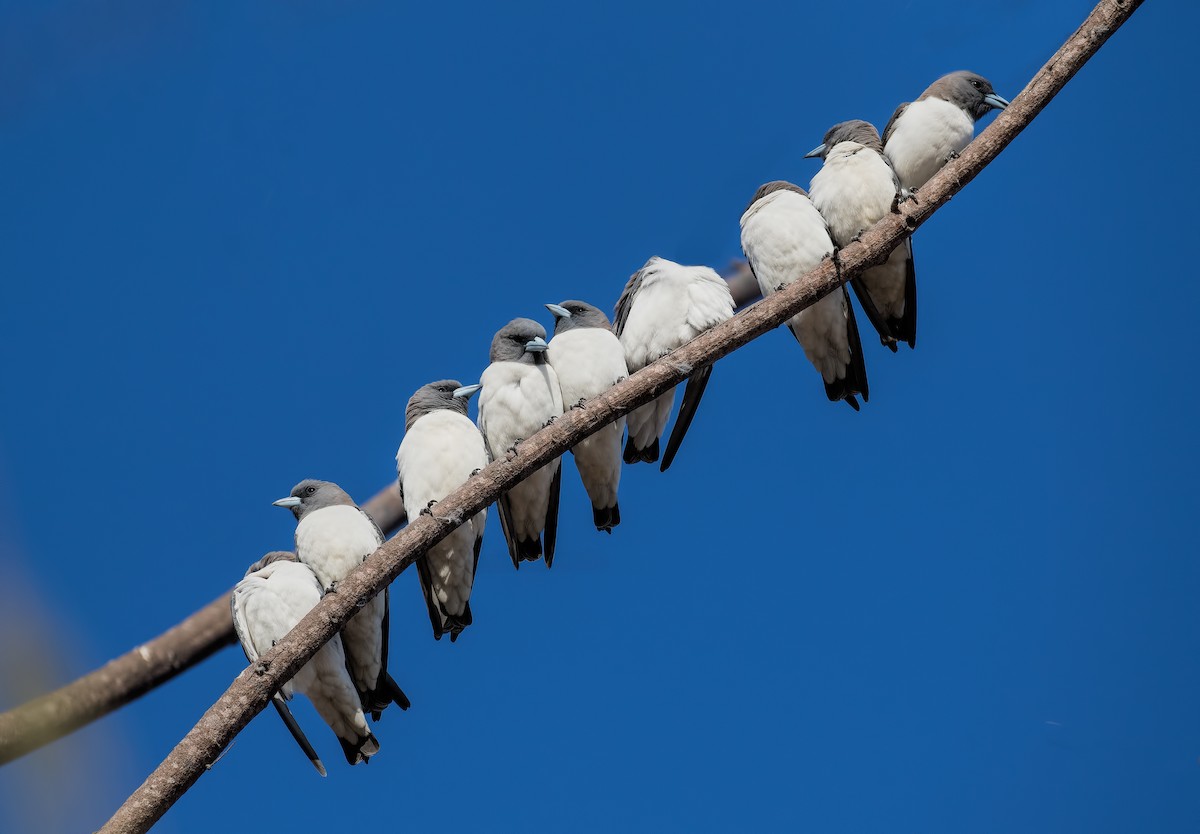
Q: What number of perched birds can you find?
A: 9